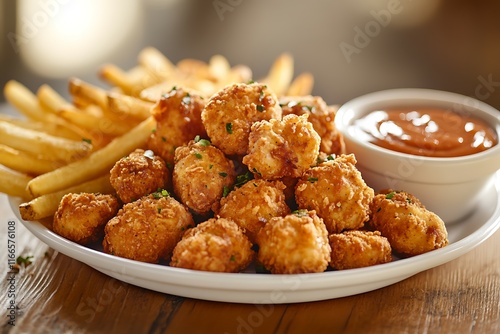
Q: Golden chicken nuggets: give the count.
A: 14